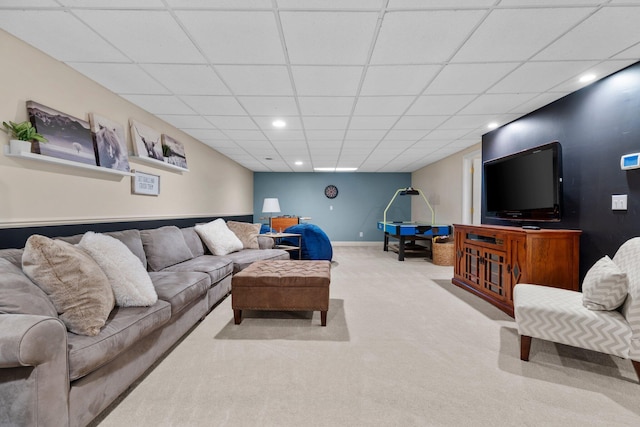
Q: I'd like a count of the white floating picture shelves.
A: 2